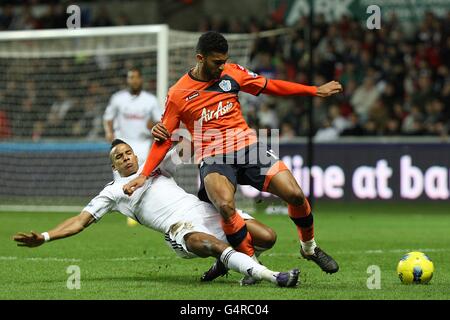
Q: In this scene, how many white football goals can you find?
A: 1